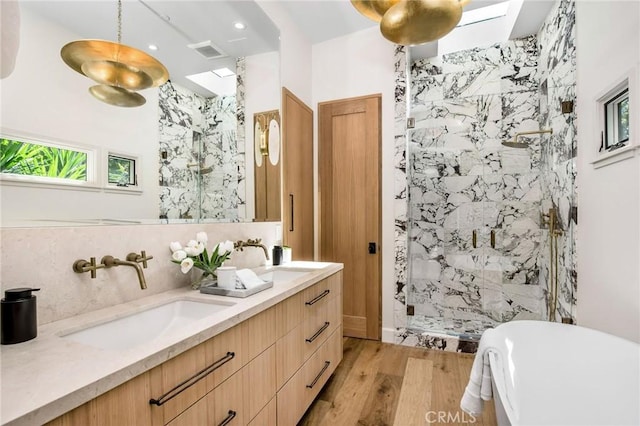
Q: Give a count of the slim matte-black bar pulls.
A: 6